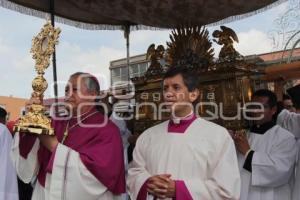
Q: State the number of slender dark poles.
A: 2